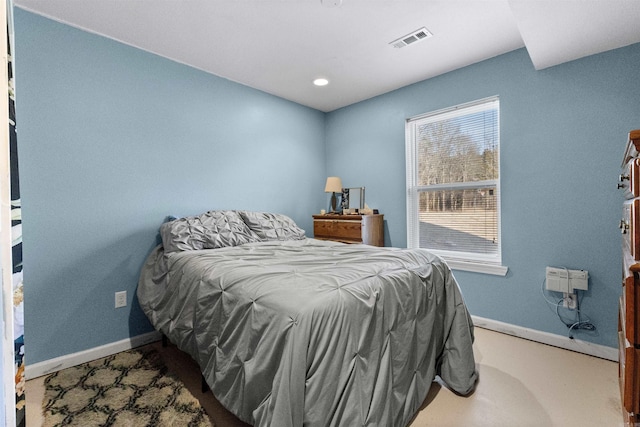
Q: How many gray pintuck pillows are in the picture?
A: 2